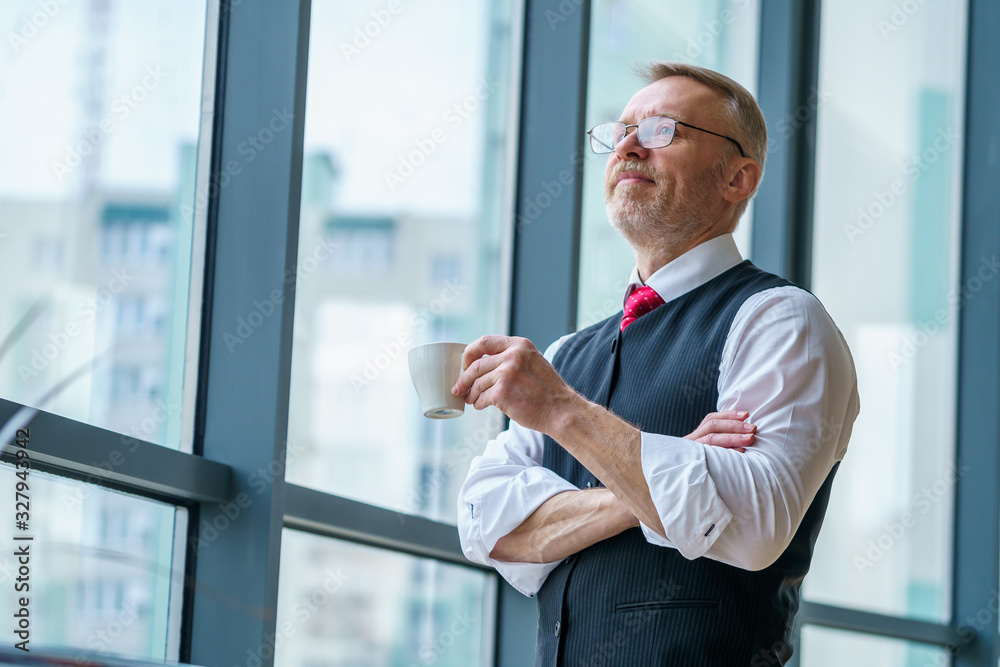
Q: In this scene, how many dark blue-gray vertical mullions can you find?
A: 4